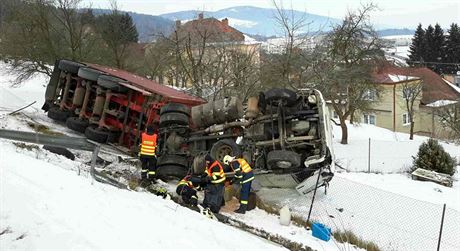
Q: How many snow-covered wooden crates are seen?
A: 1